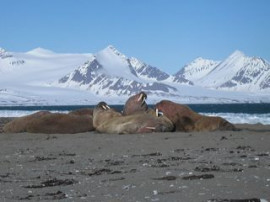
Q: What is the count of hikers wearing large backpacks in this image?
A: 0